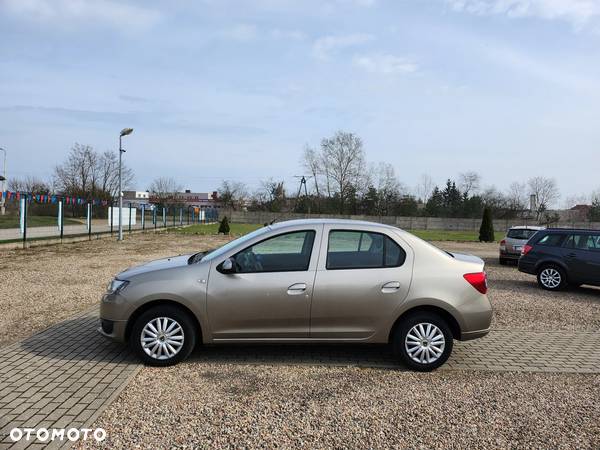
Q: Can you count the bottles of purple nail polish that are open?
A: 0